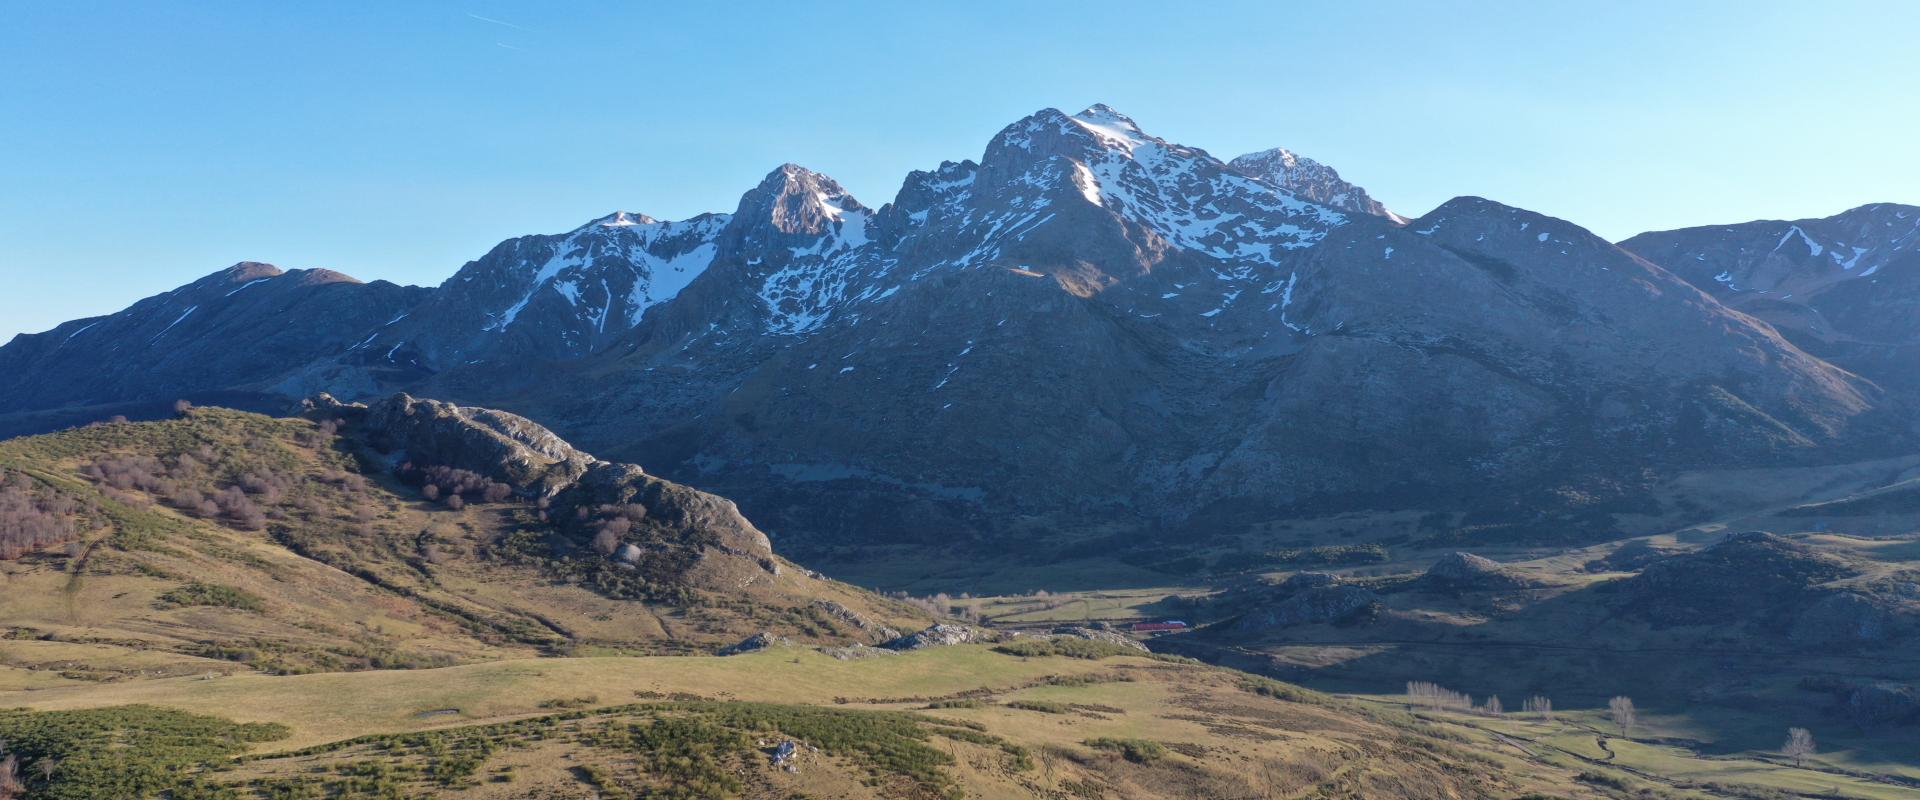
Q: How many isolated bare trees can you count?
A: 2